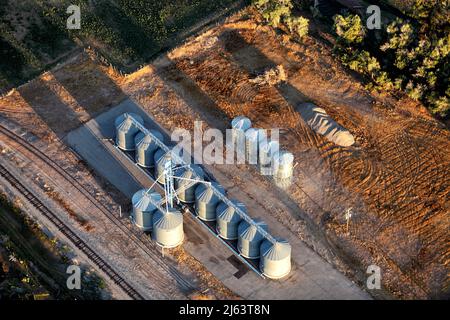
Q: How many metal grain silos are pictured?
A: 14